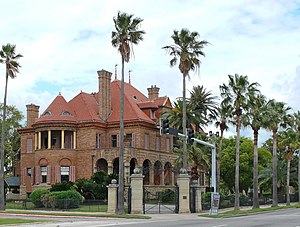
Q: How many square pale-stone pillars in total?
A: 4